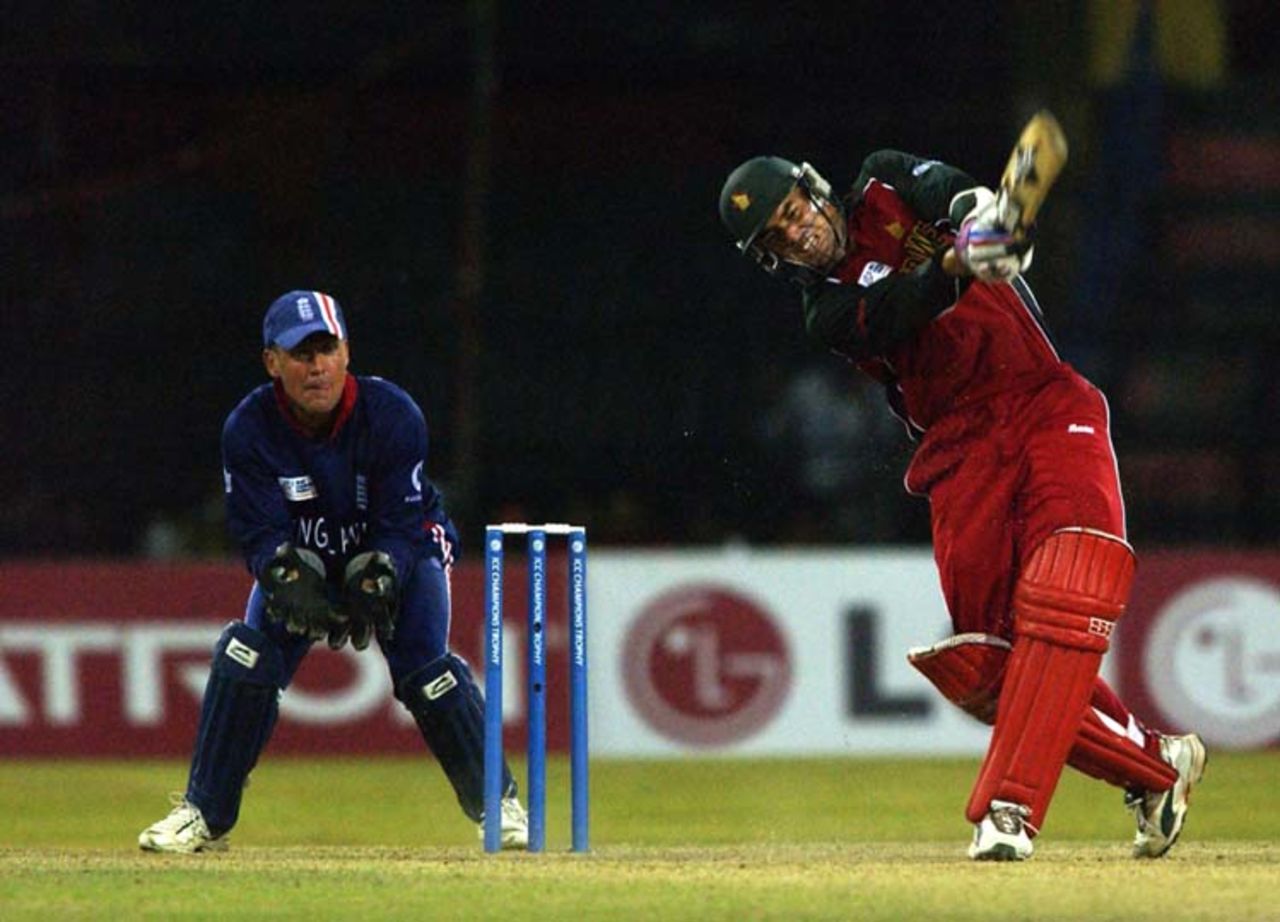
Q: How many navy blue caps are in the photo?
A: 1